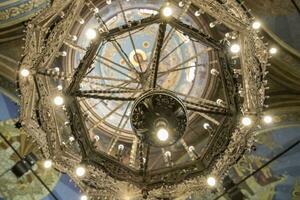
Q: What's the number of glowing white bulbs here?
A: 14